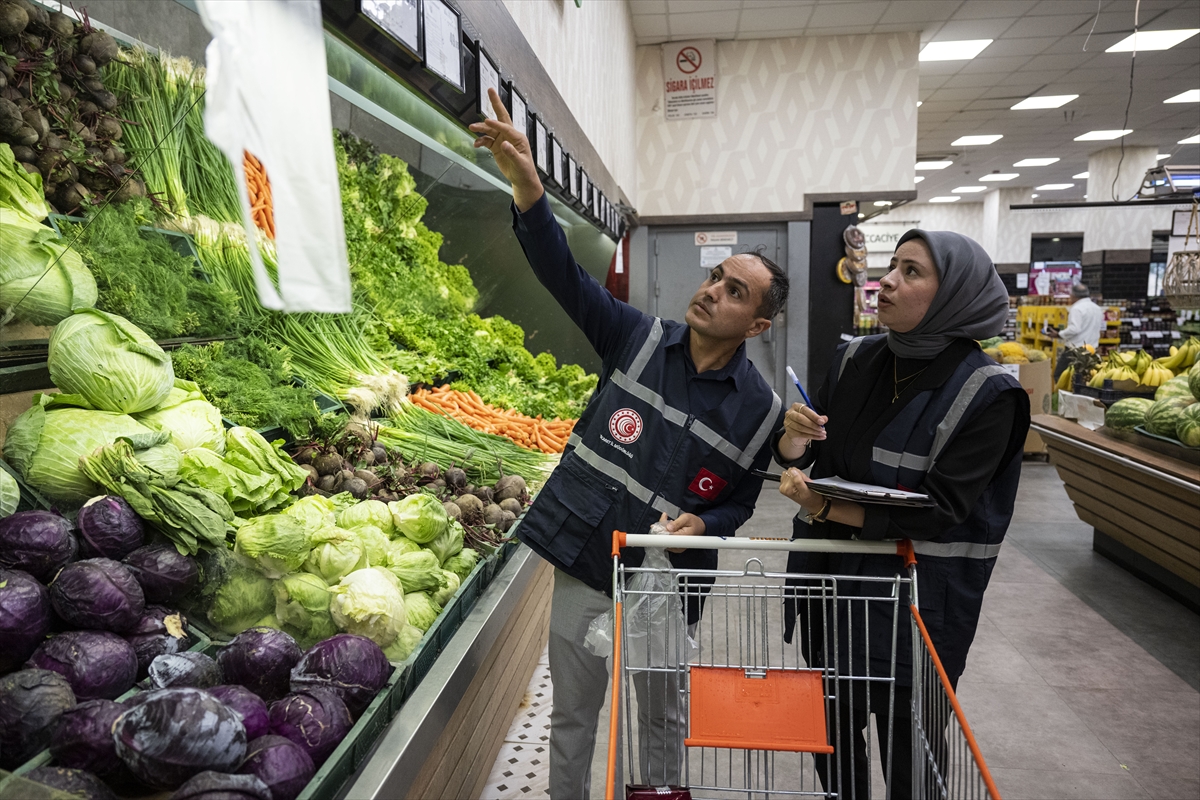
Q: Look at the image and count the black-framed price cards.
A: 13